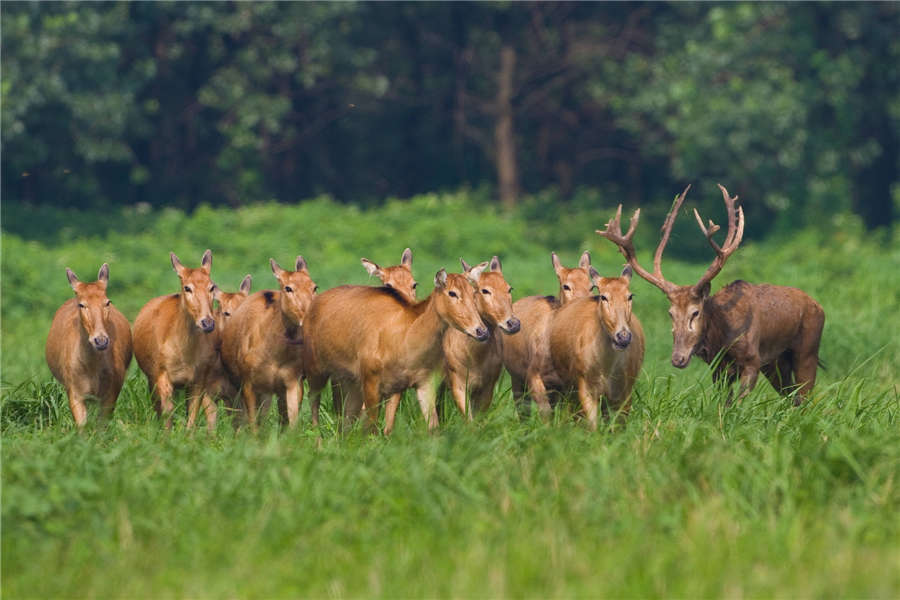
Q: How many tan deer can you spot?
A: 9